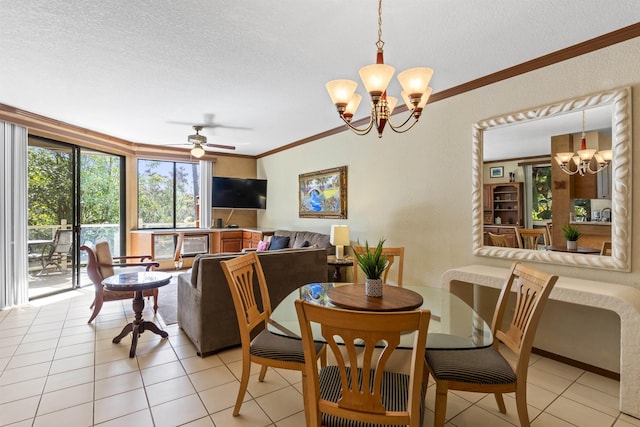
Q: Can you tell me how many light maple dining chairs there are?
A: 4